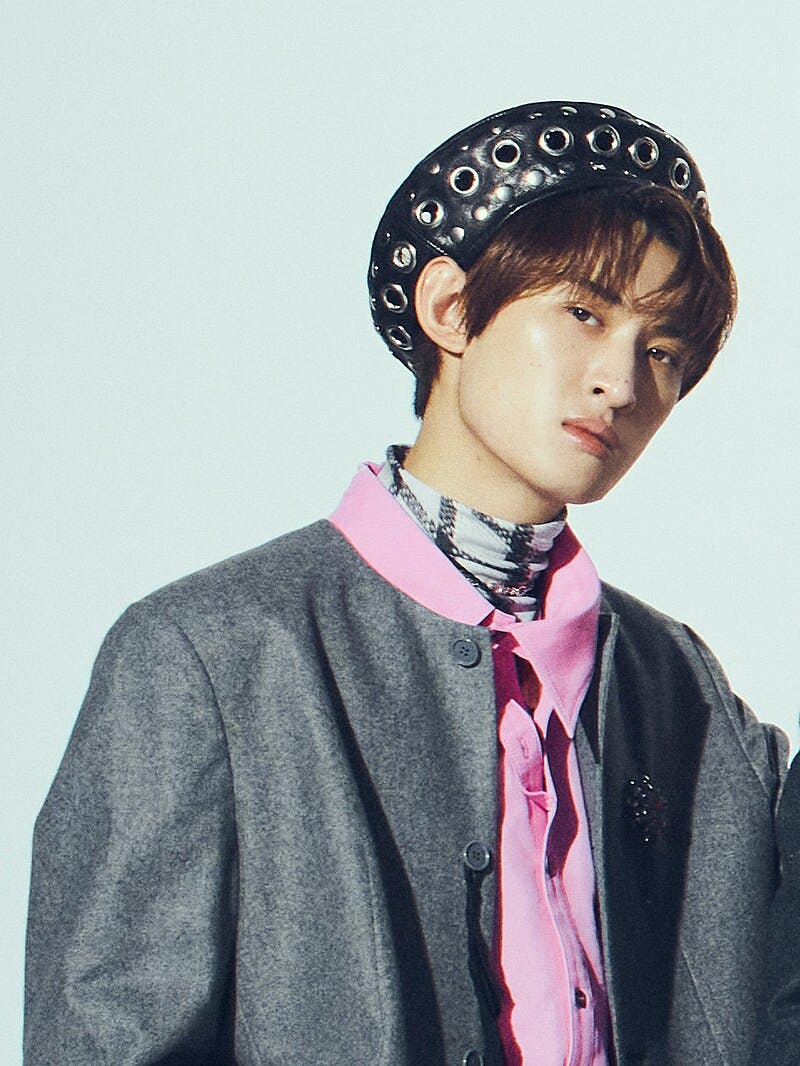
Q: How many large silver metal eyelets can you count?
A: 10